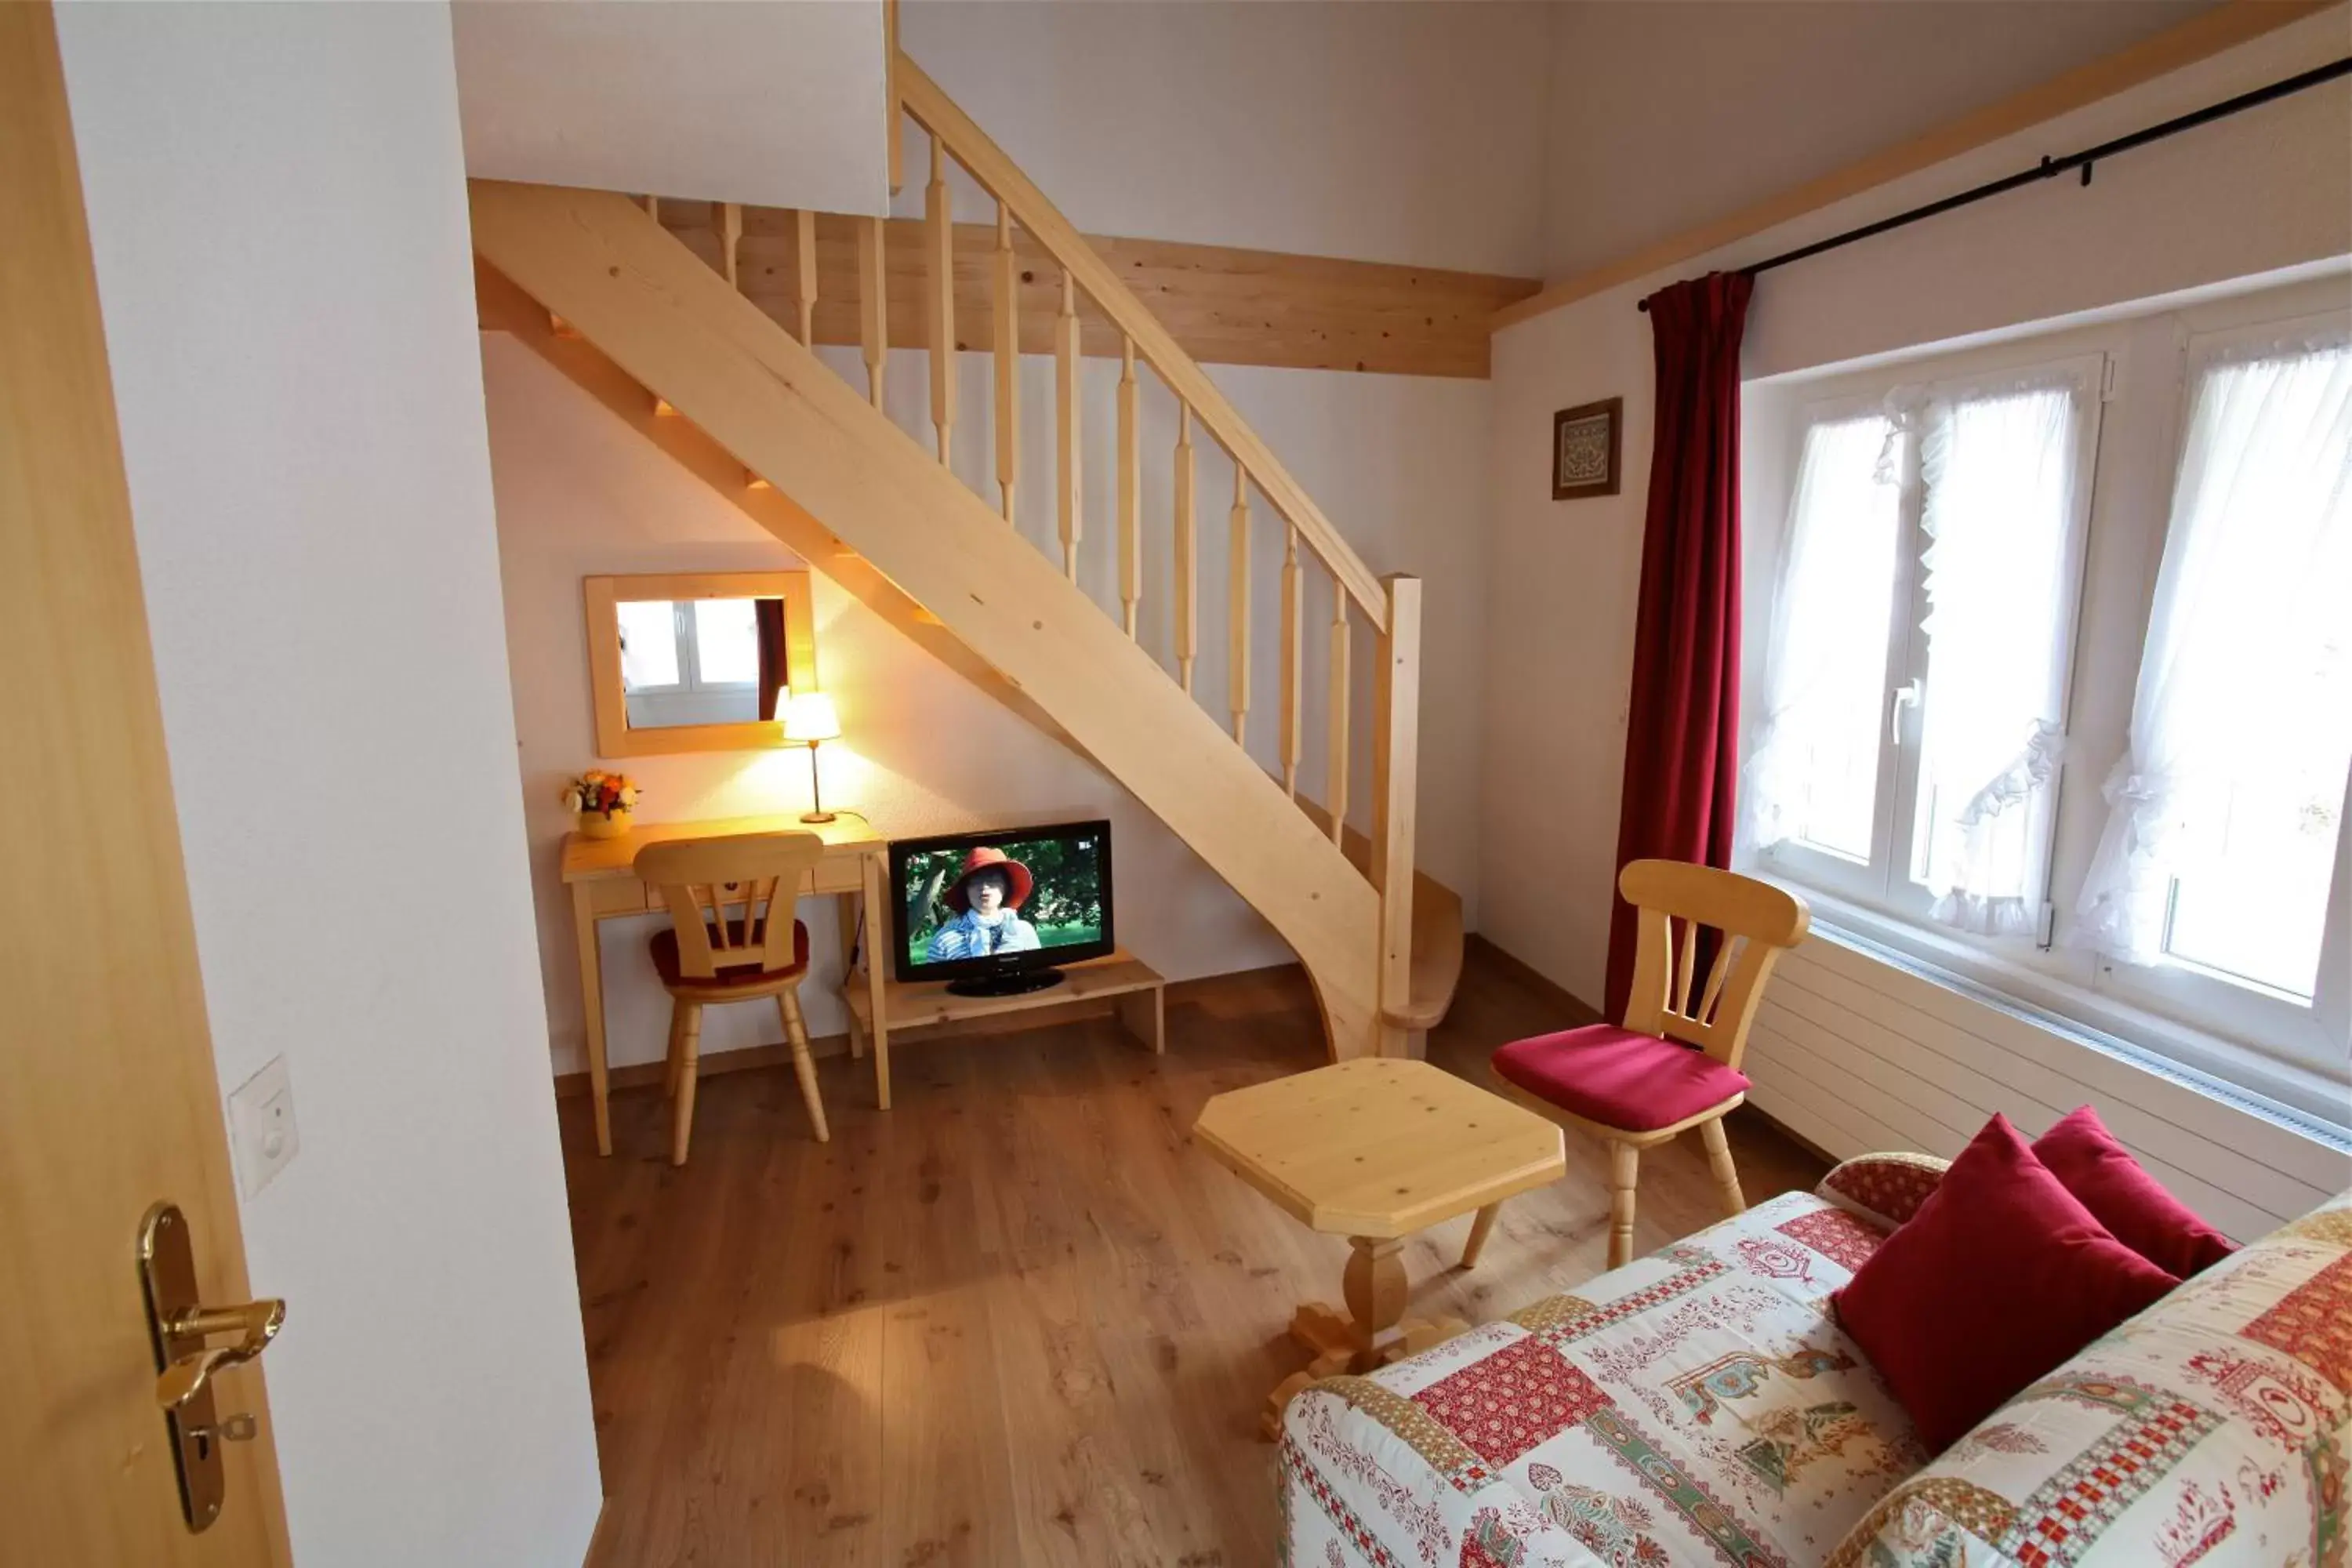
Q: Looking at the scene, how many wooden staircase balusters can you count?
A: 12